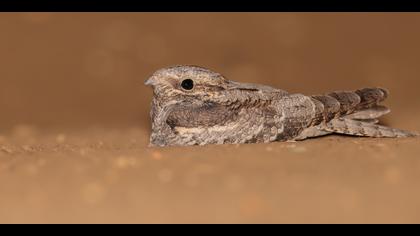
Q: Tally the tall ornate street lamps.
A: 0